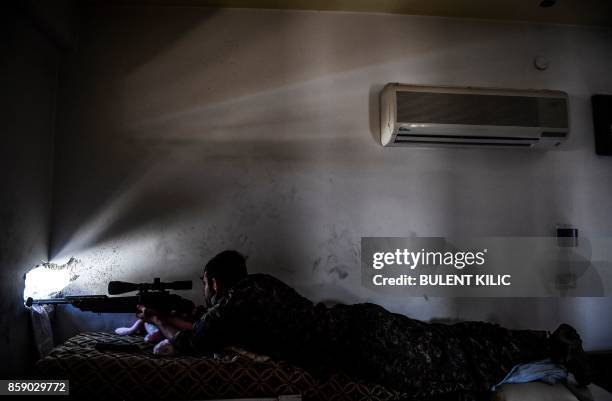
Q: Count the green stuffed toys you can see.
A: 0